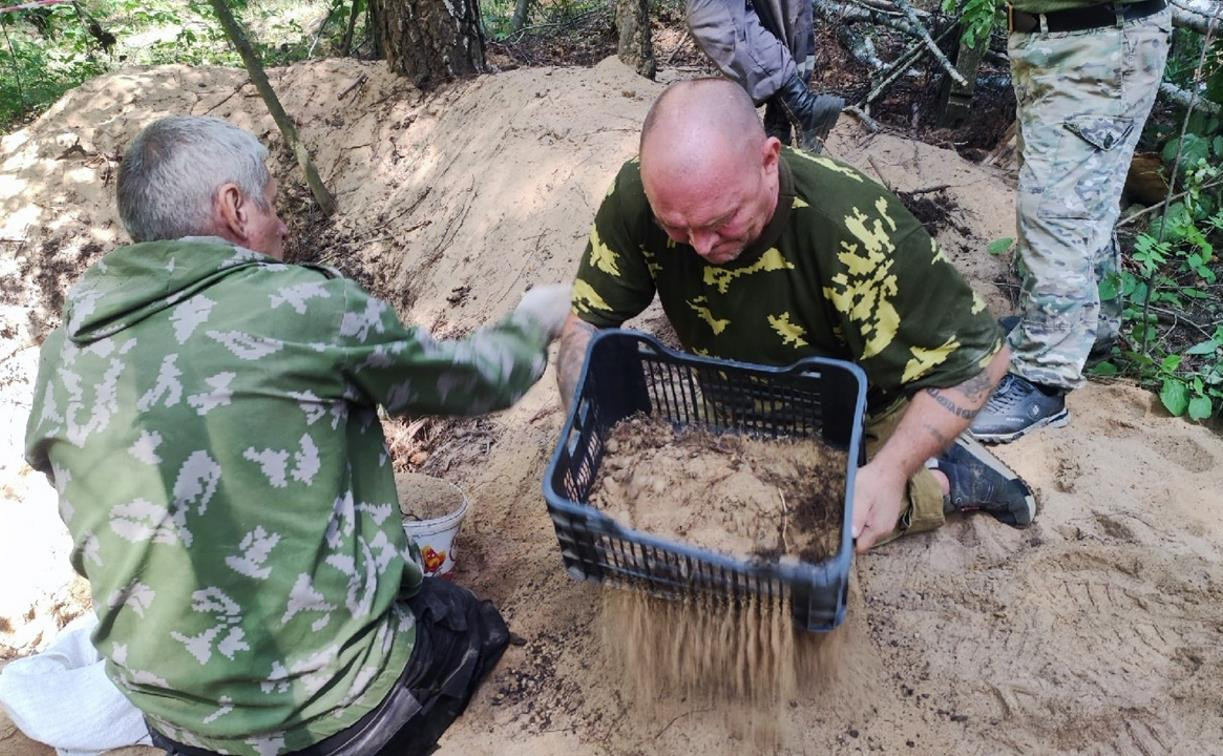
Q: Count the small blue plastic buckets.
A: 0